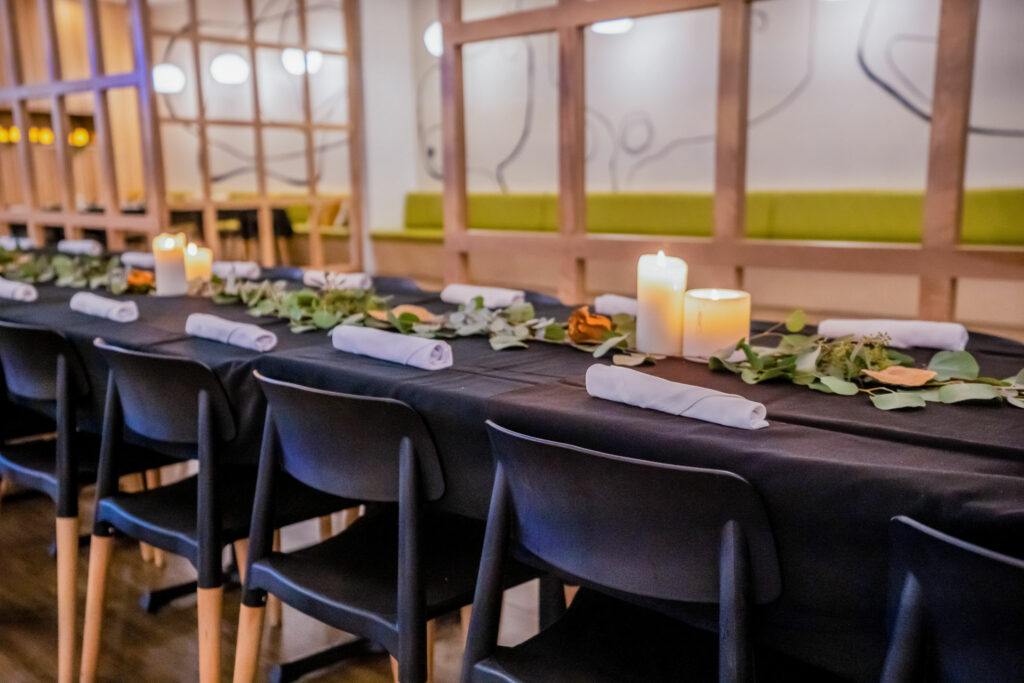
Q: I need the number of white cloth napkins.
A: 13